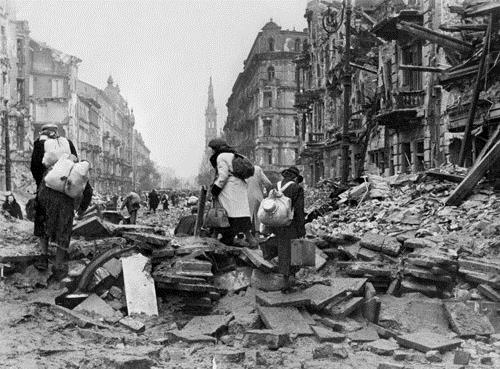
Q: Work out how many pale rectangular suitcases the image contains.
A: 1